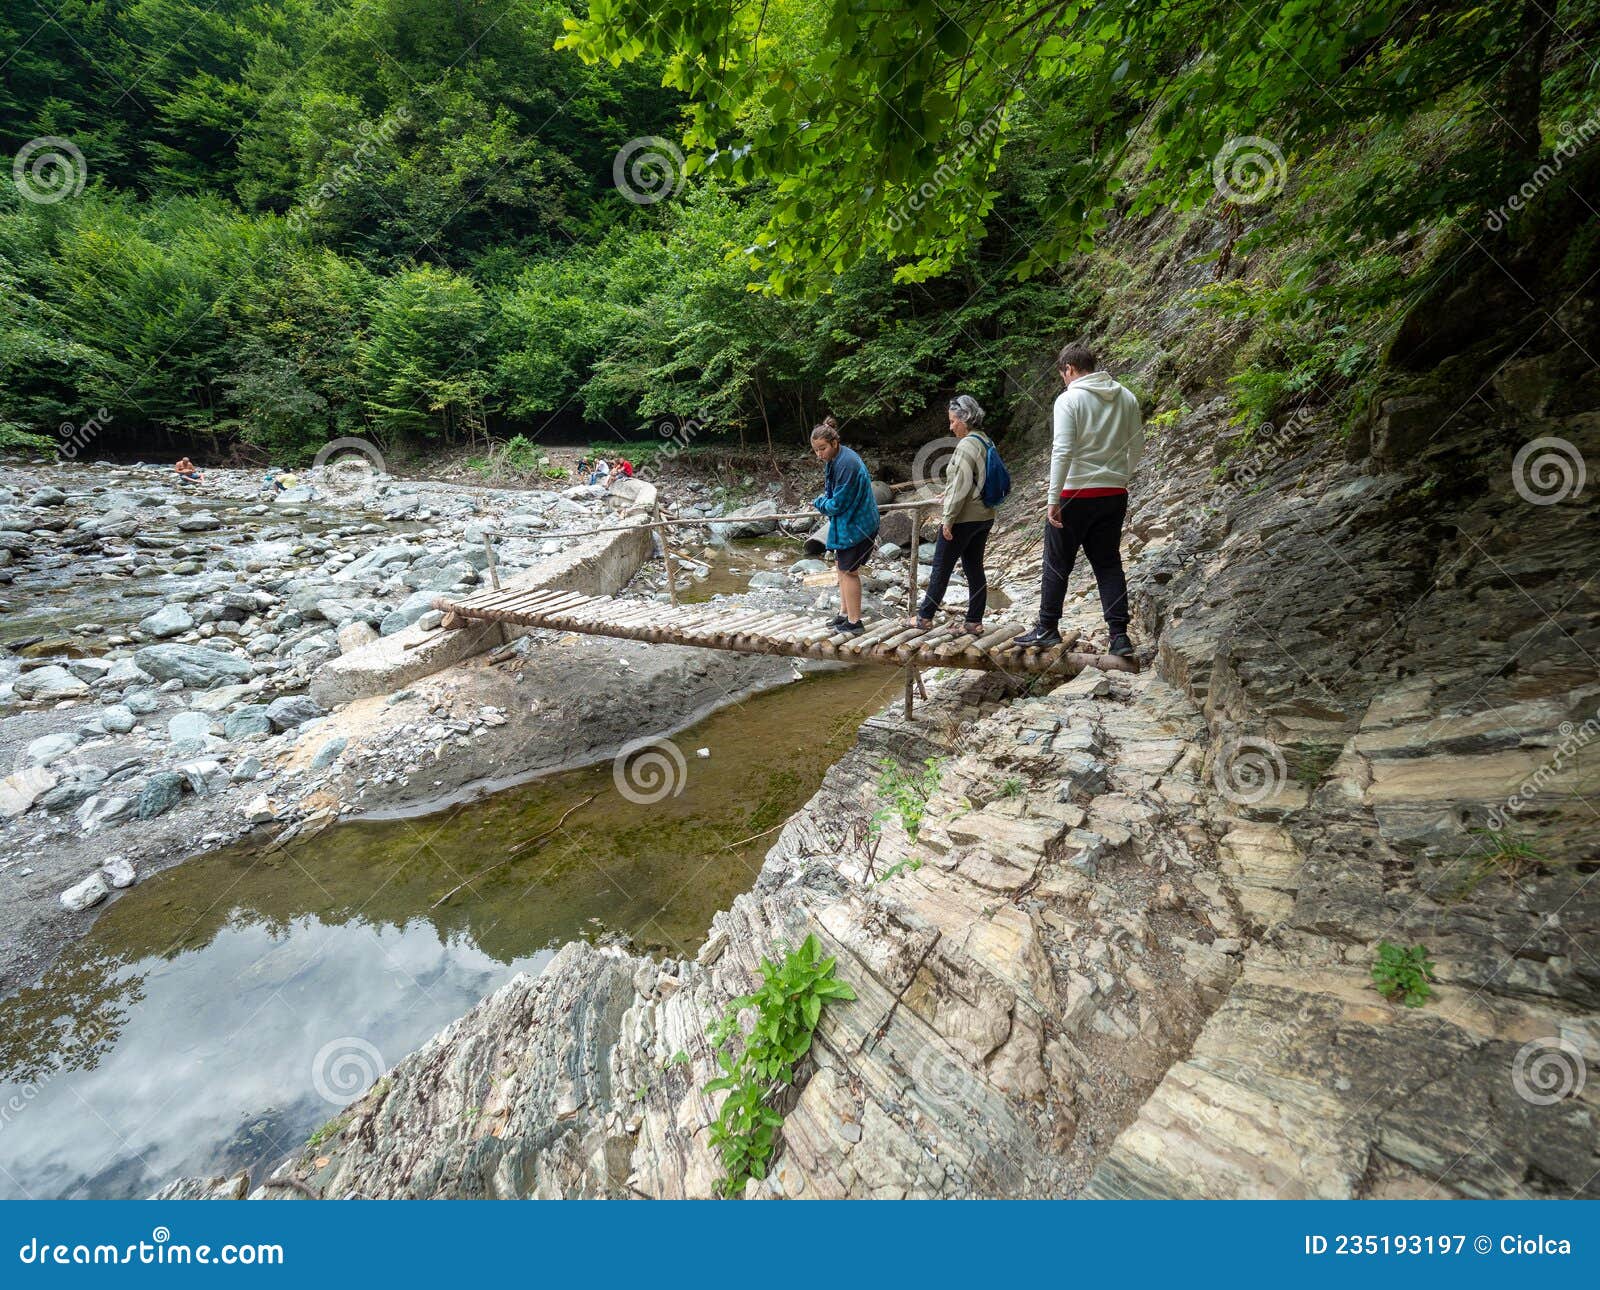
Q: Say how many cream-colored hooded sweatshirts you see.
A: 1